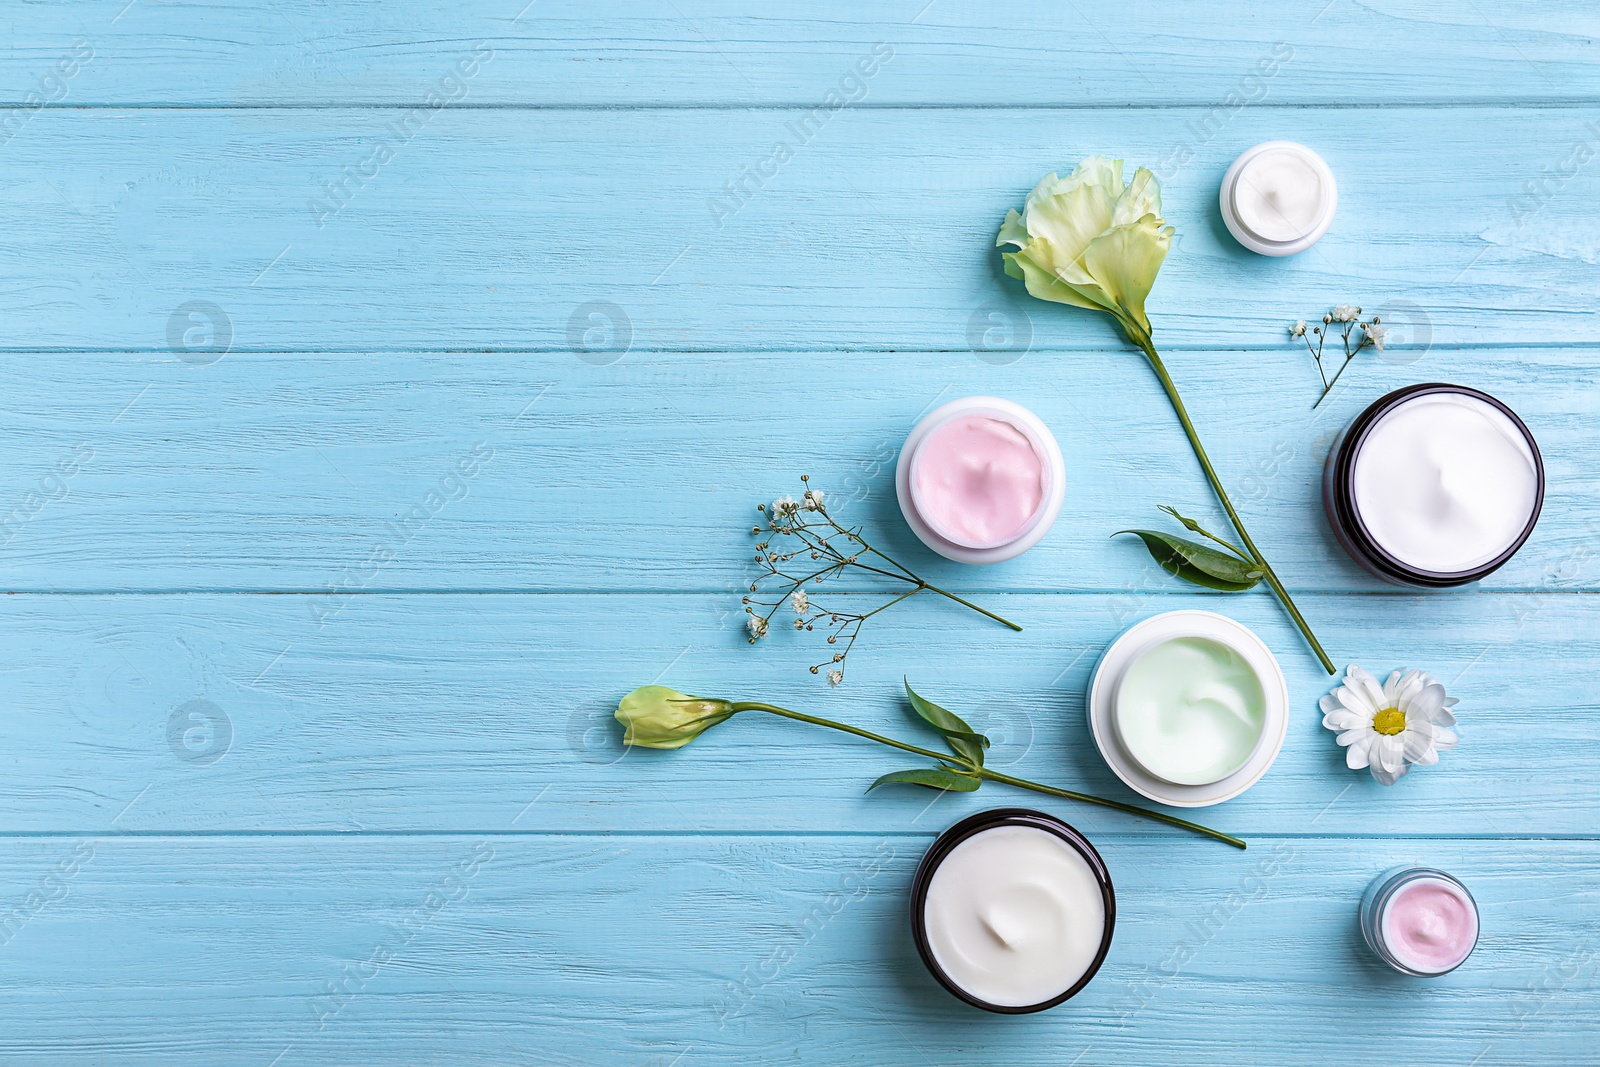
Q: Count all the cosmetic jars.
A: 6